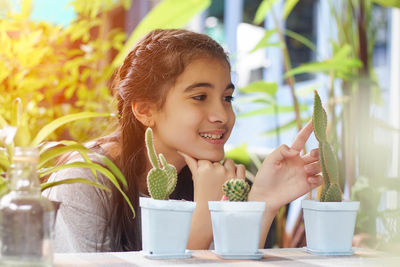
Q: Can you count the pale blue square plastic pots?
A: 3